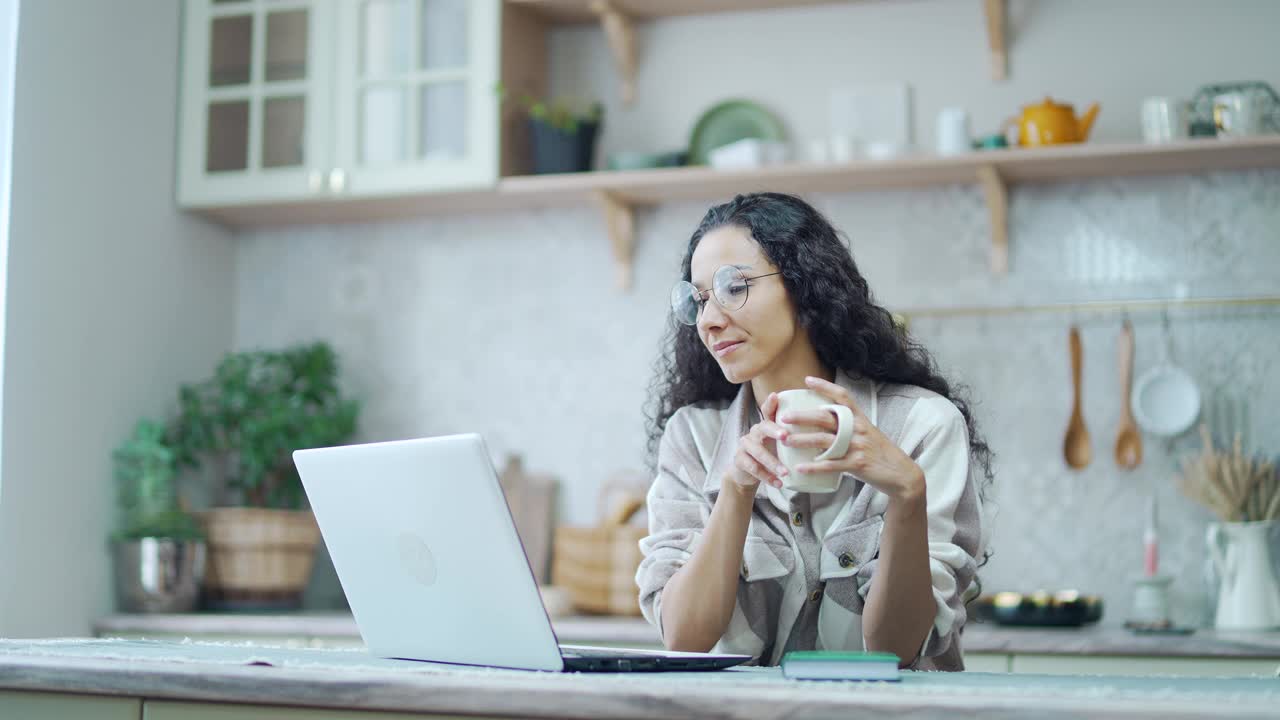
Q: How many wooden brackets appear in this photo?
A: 4